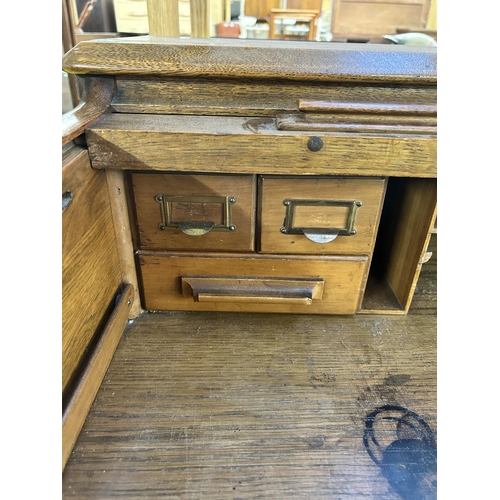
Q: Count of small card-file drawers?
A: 2